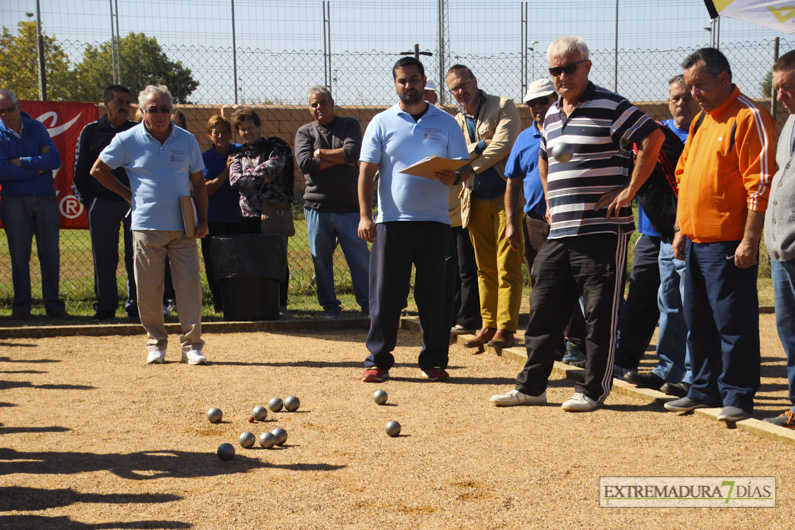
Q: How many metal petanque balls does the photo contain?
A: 11